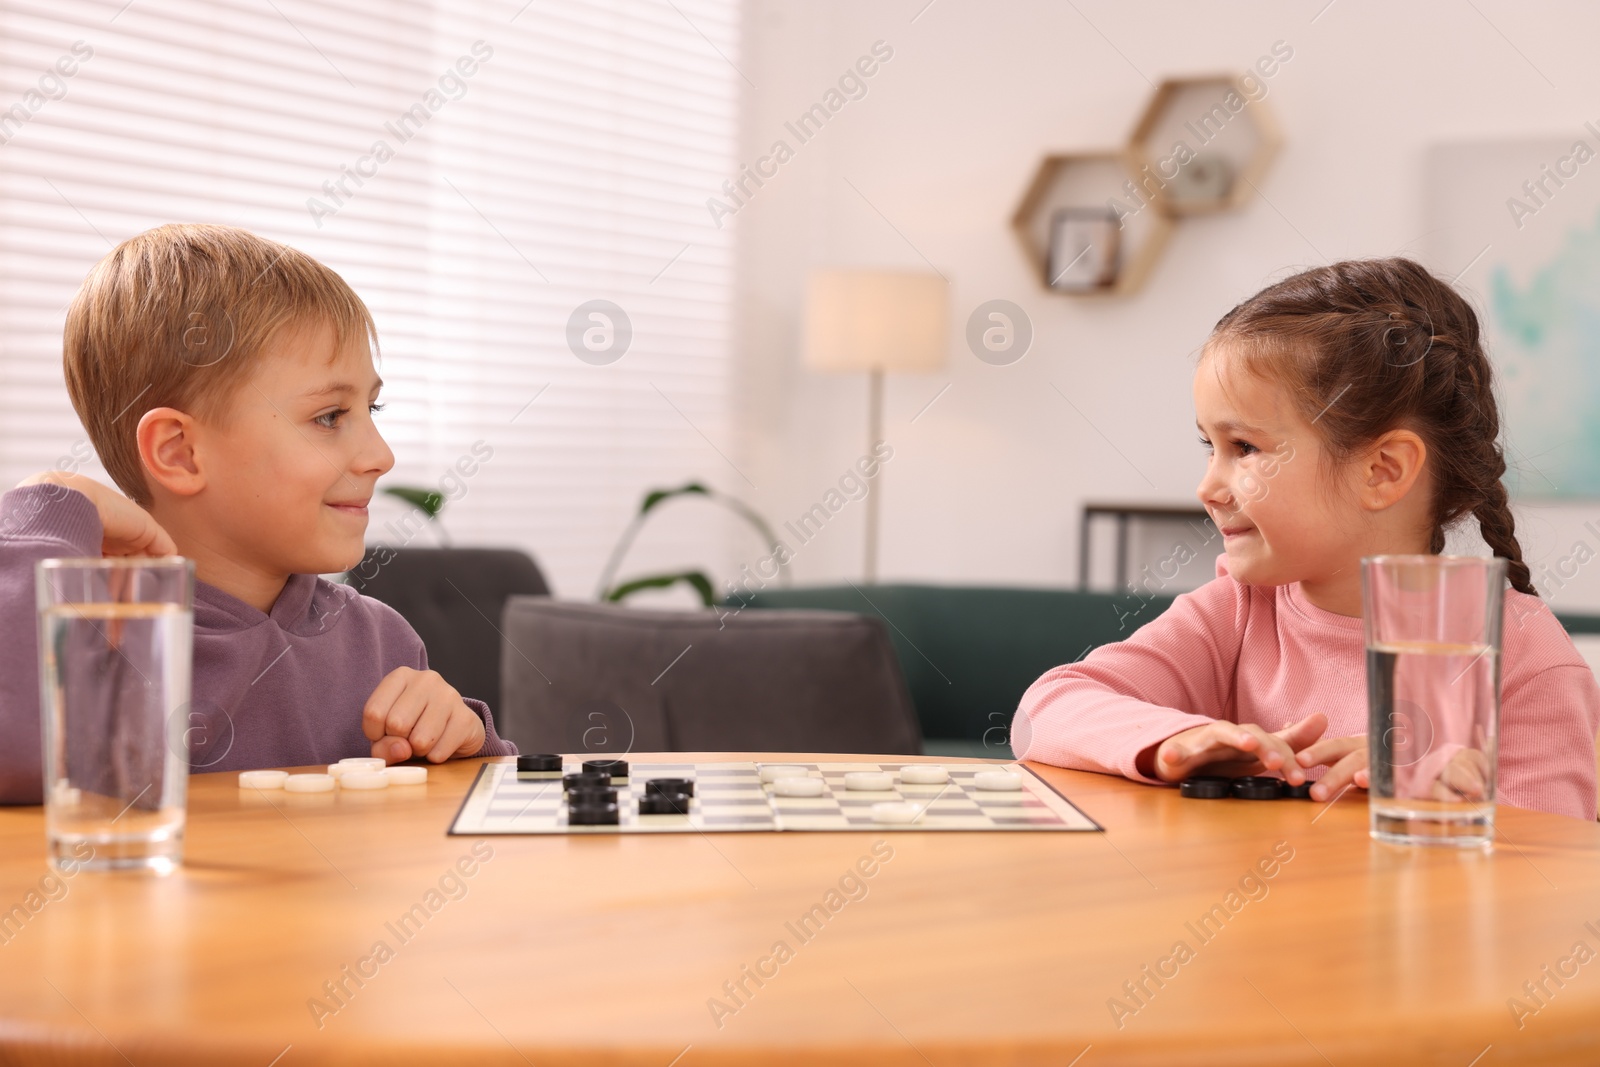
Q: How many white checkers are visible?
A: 12